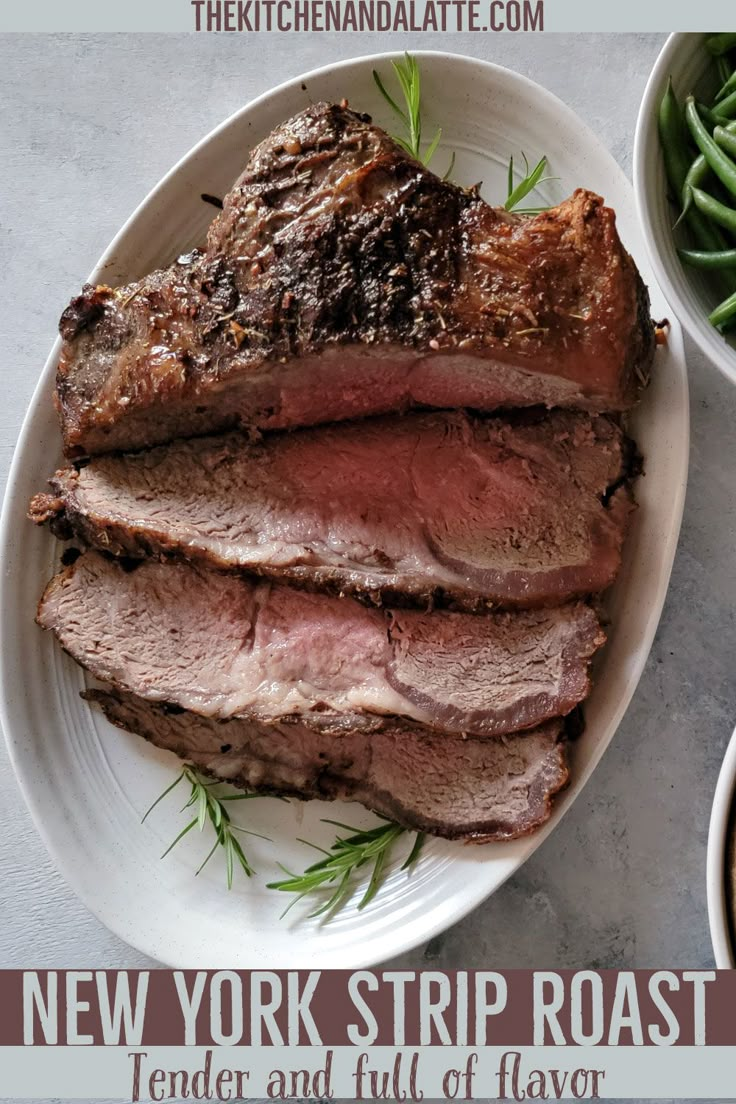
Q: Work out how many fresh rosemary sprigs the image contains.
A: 4